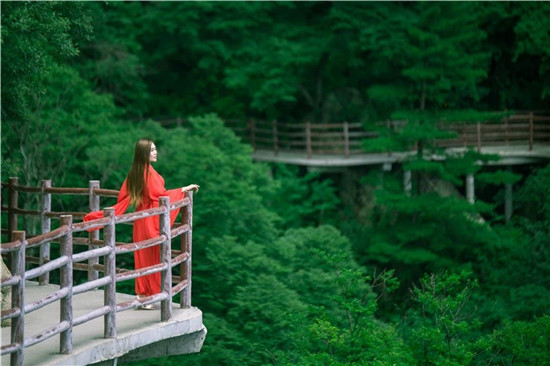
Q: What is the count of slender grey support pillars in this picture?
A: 3